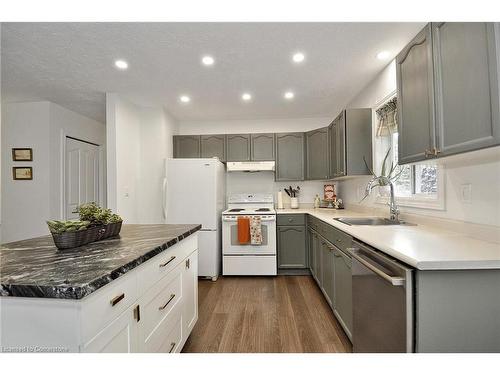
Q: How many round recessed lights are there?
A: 7